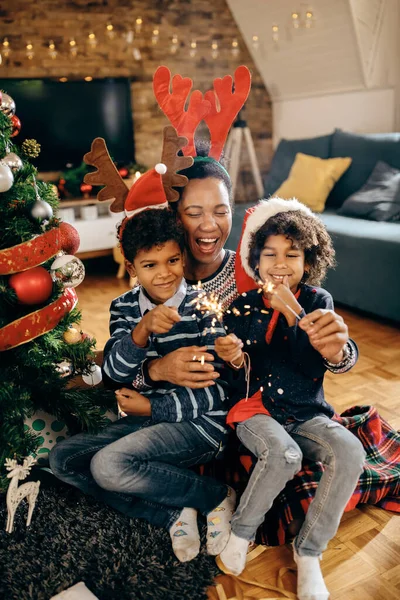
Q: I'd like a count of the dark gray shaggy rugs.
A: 1